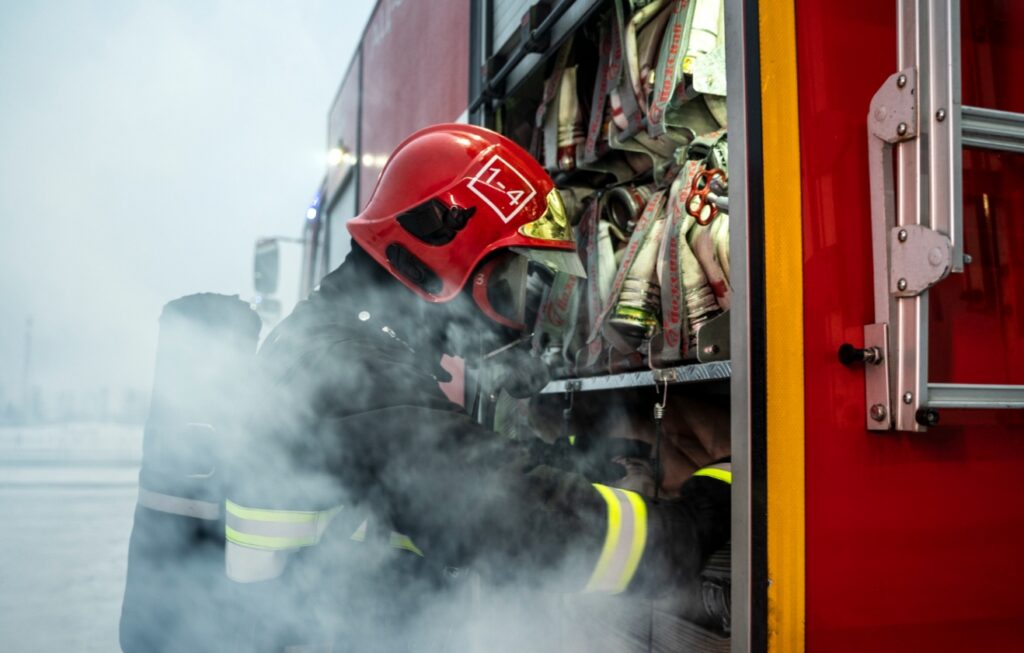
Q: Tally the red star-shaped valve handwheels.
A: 1